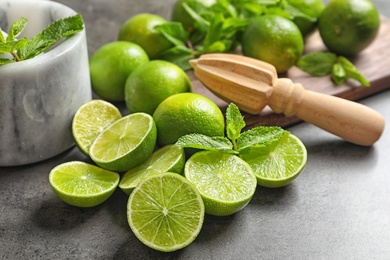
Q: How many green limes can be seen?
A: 15